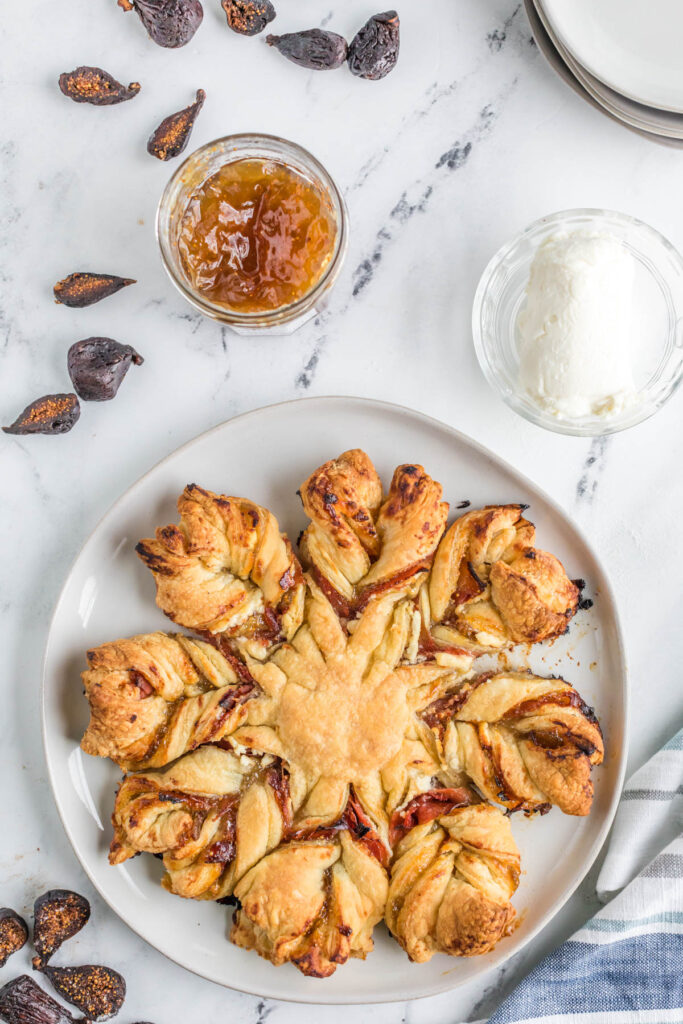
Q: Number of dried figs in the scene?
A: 13